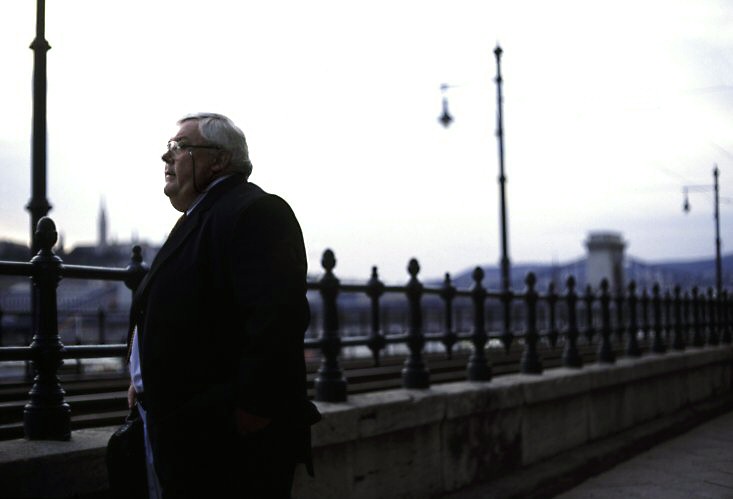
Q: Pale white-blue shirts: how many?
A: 1